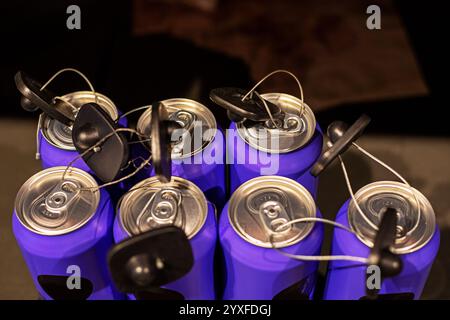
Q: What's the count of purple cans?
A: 7